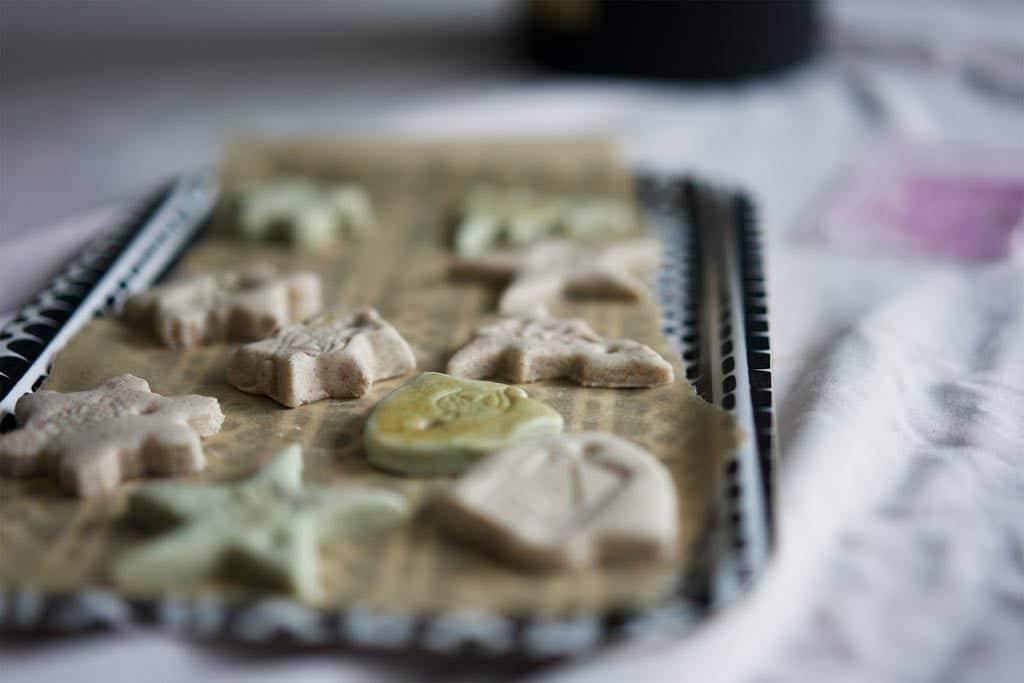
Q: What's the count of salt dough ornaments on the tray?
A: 10